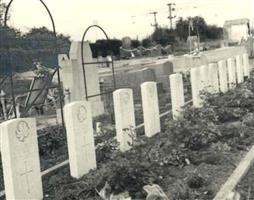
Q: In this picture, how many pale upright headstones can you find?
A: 12